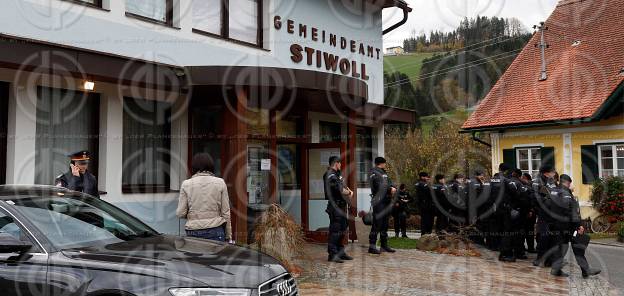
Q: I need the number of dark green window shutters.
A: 3